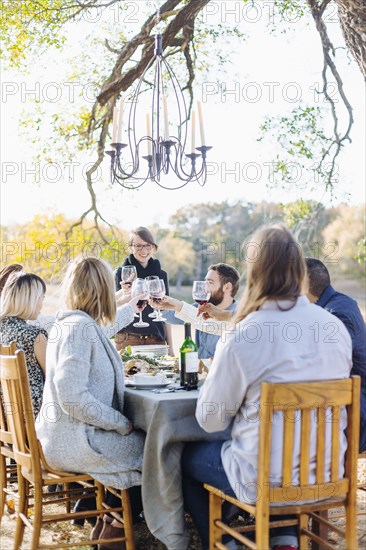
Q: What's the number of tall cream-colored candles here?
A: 6